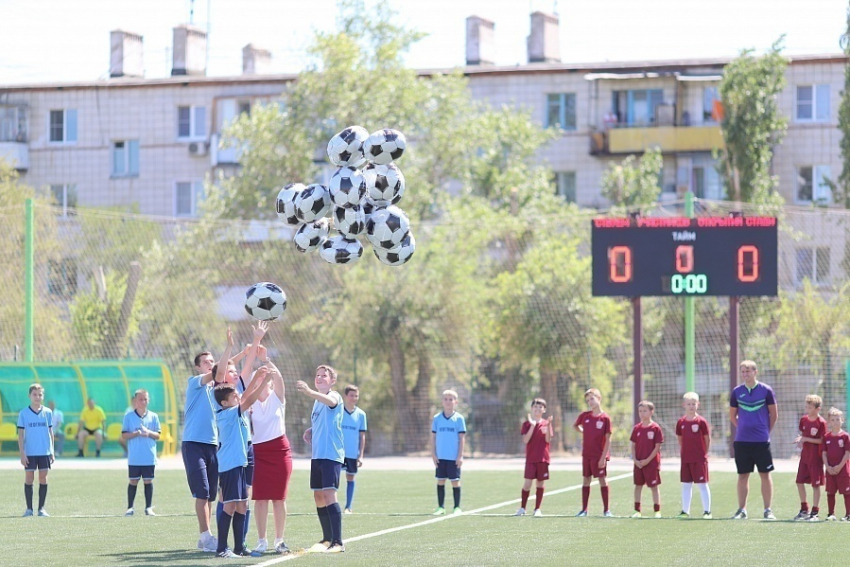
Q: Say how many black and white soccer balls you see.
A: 13